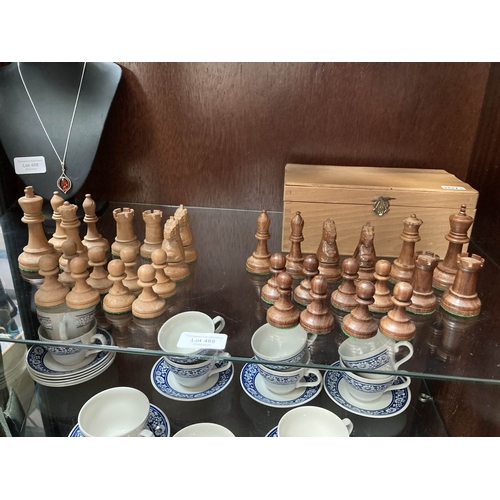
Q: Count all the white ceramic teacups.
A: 11